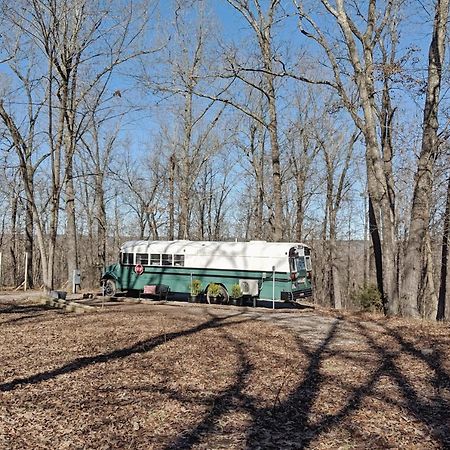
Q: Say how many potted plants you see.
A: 3